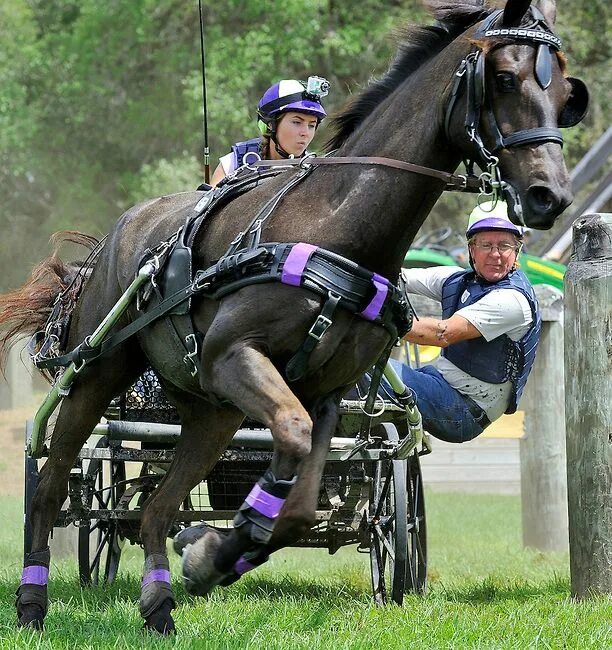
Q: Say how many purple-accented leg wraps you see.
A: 4